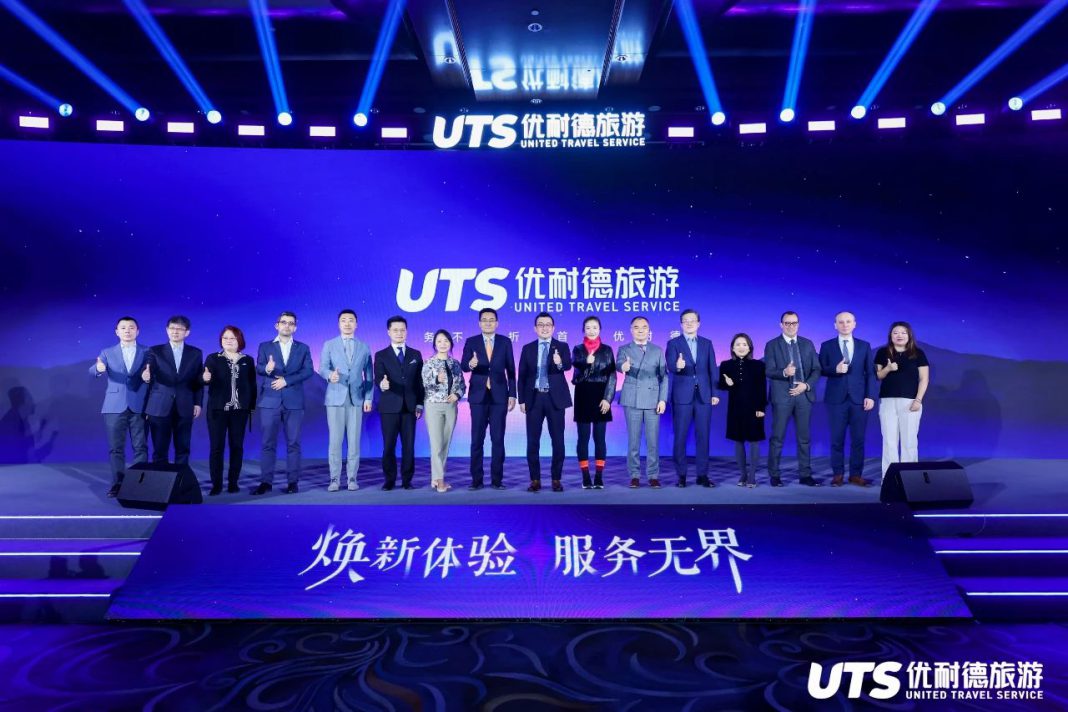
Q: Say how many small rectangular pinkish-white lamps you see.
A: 12